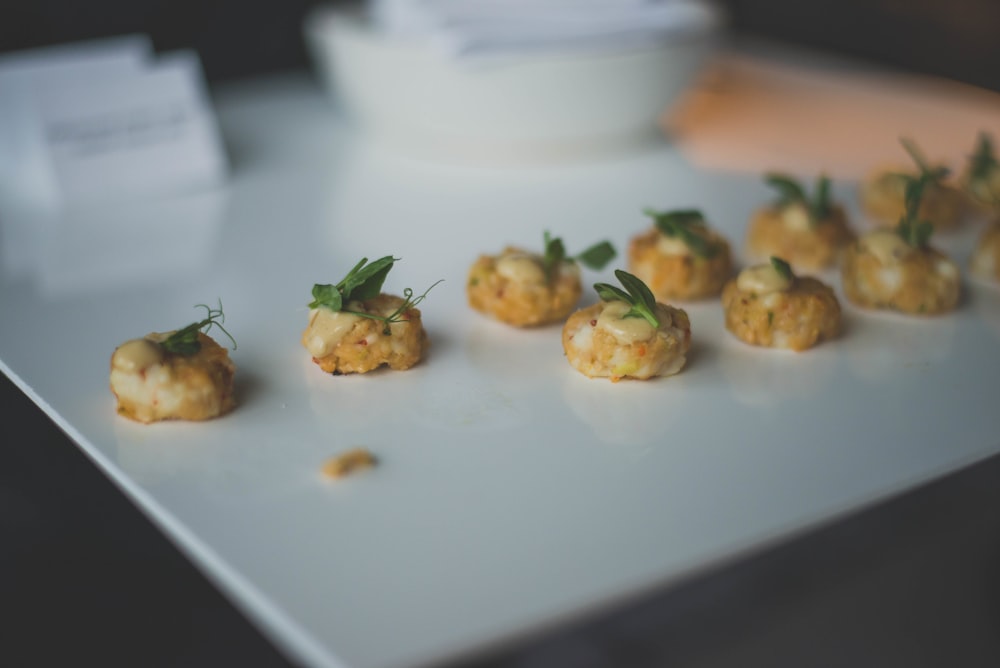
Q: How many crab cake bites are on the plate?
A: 11